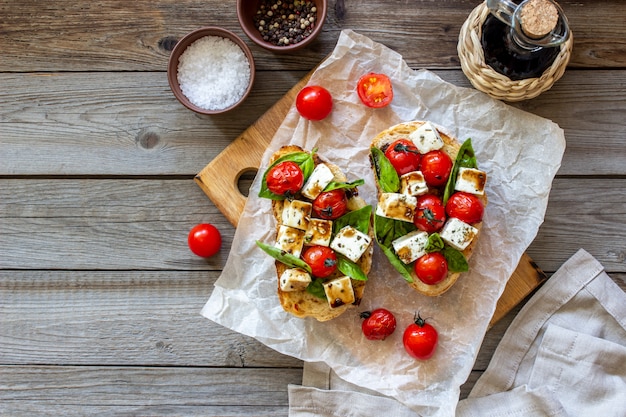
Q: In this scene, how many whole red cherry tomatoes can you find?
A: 12